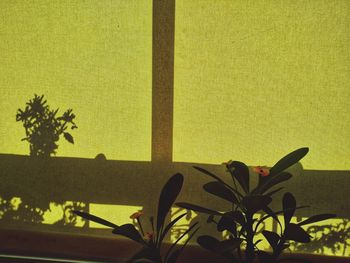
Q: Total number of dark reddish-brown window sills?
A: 1